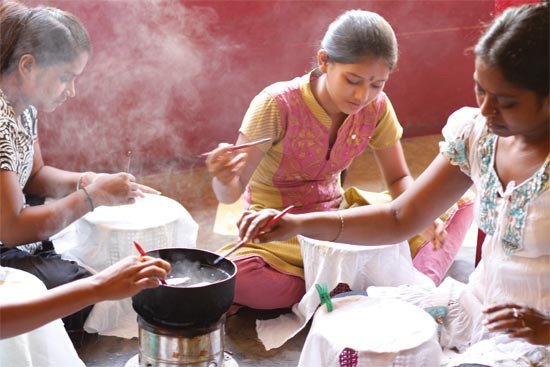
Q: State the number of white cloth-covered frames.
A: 4